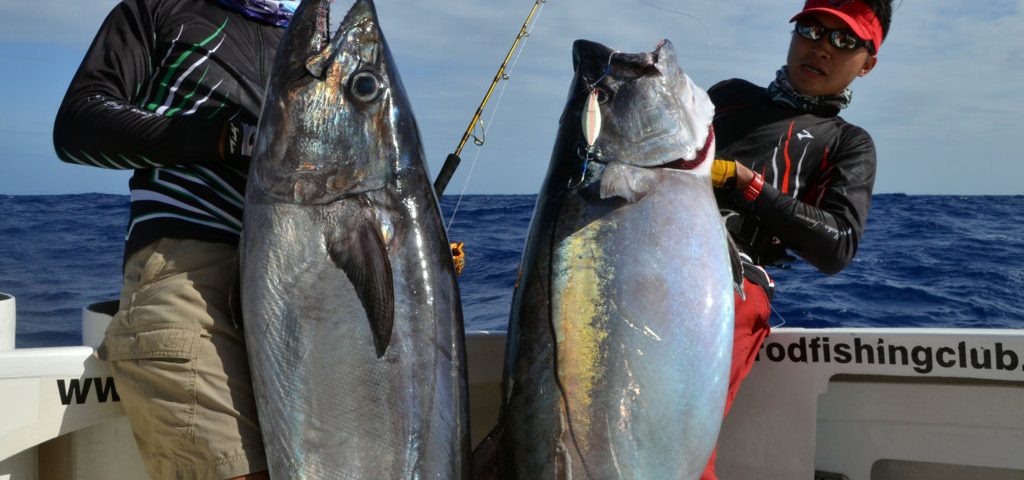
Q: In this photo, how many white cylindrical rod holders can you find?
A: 2